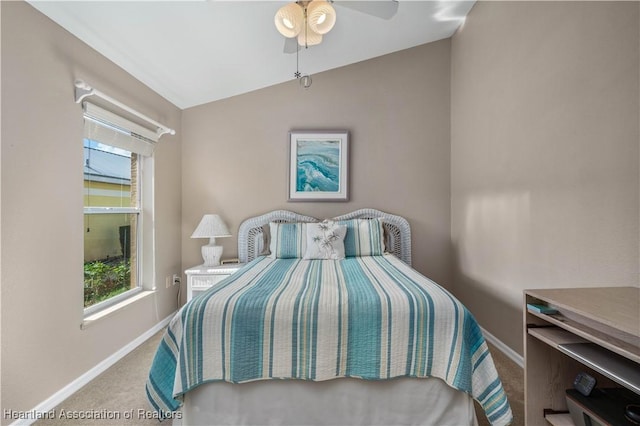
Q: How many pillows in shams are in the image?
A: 2